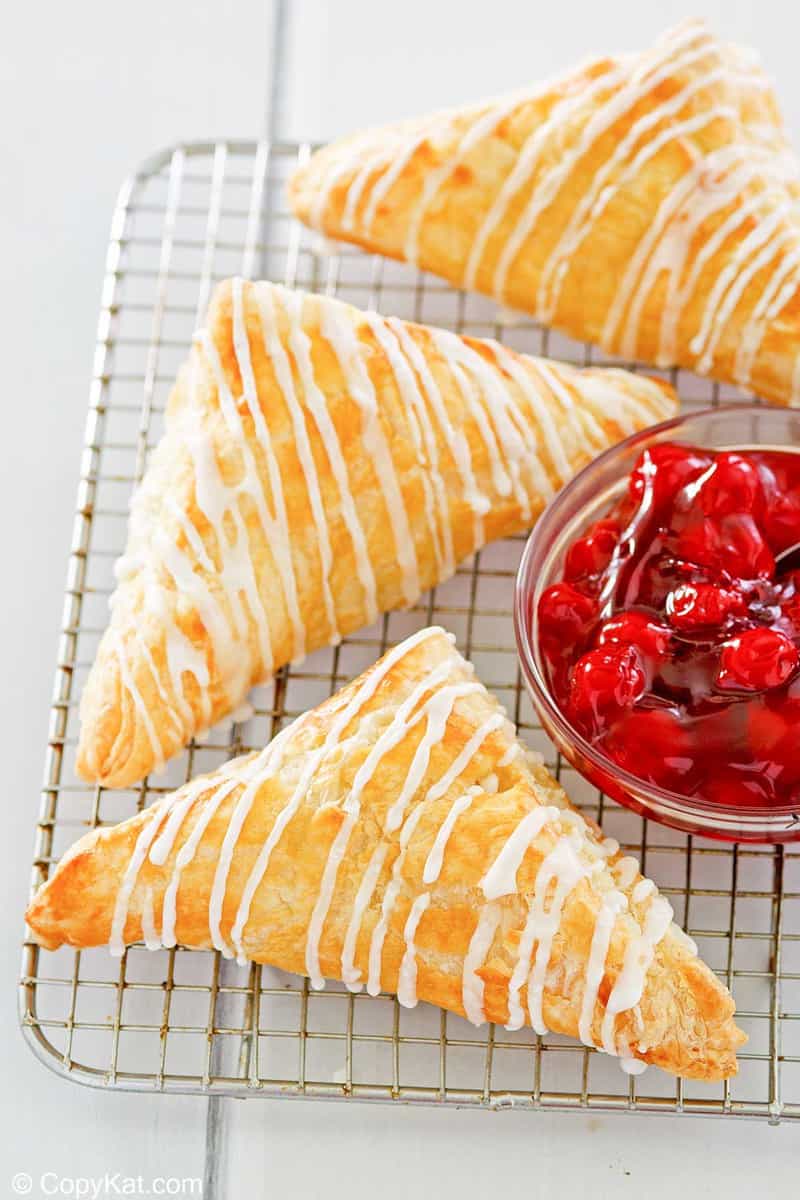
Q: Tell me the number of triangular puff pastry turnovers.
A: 3